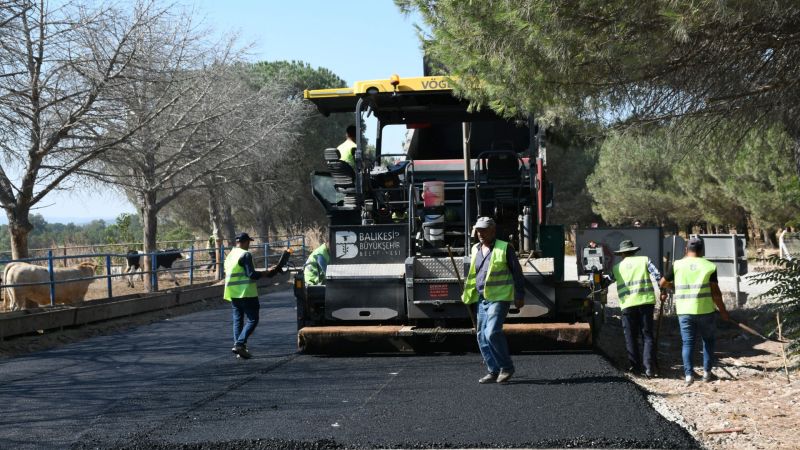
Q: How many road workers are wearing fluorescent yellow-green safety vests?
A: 6